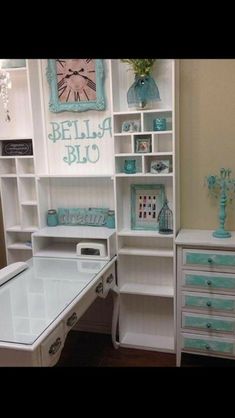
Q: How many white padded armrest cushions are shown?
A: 1